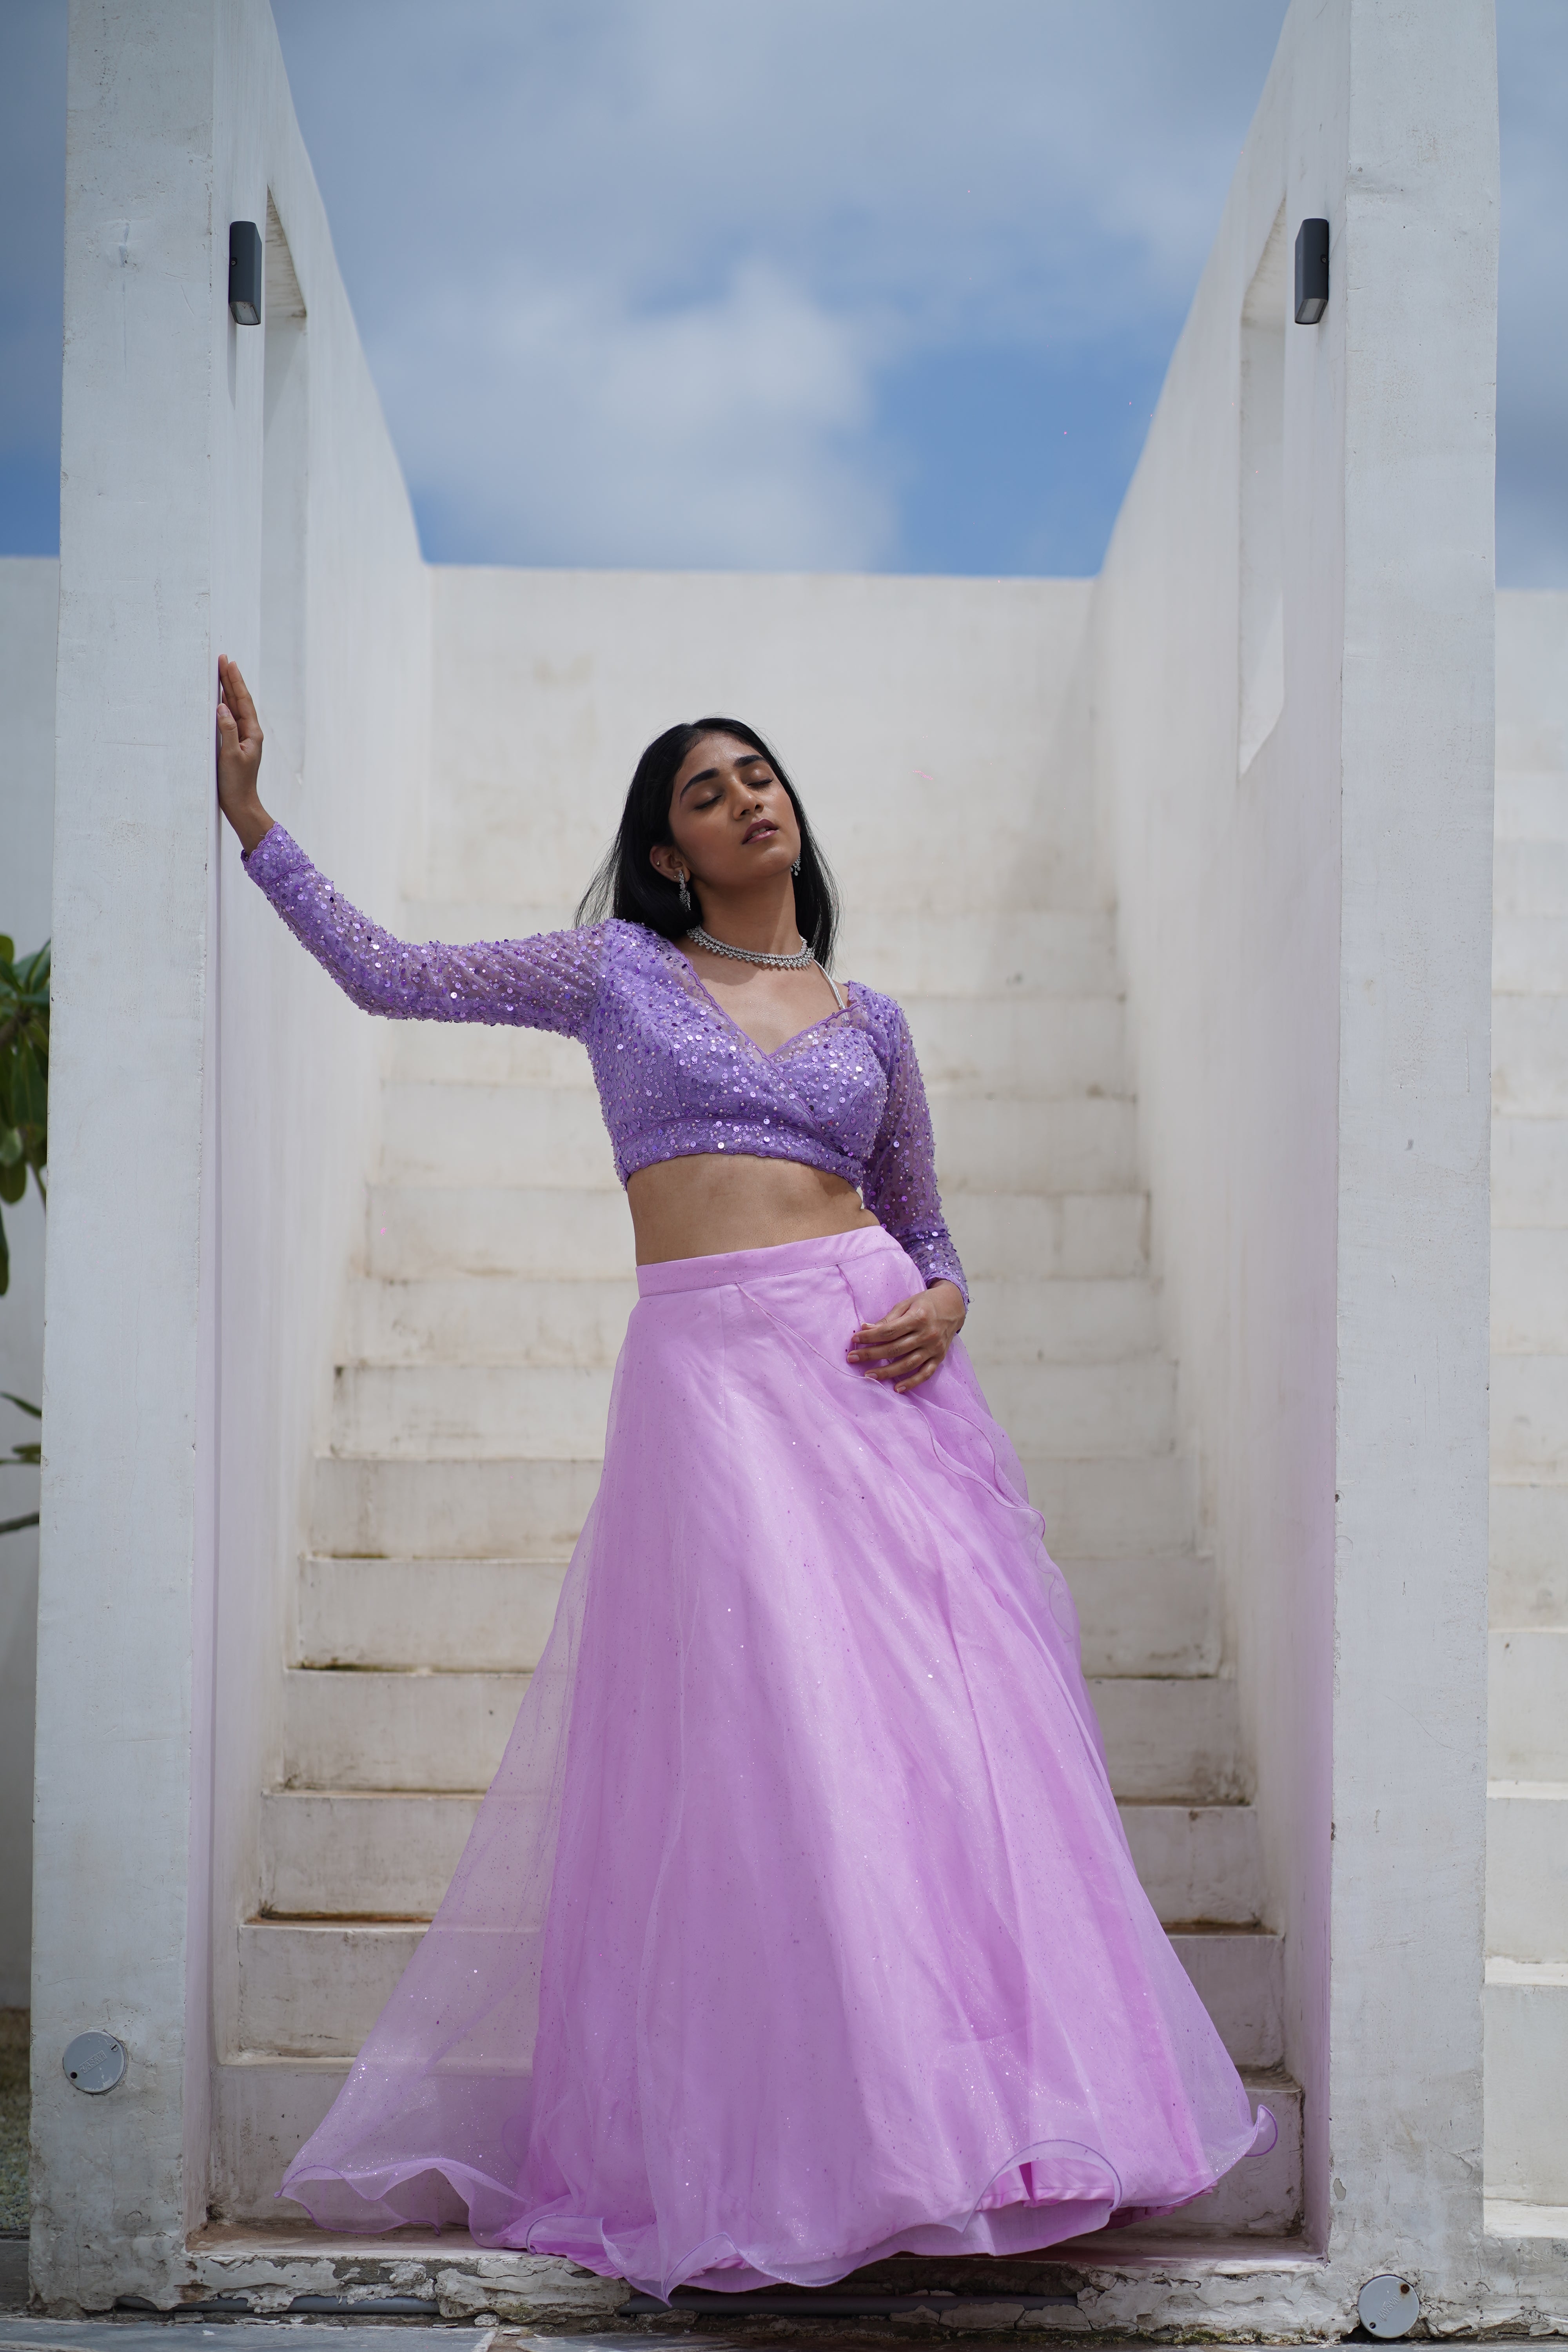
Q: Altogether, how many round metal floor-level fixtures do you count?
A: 2